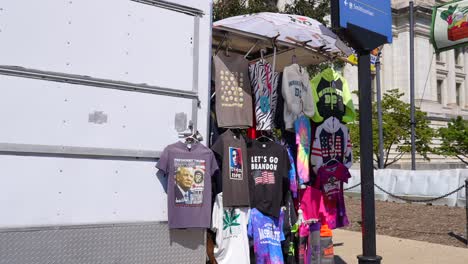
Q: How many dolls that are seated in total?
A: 0